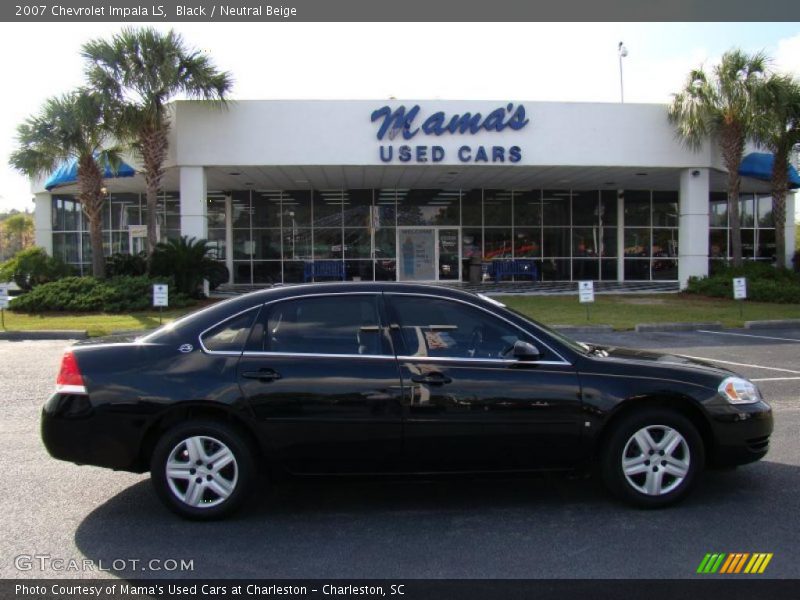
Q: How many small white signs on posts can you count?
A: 4